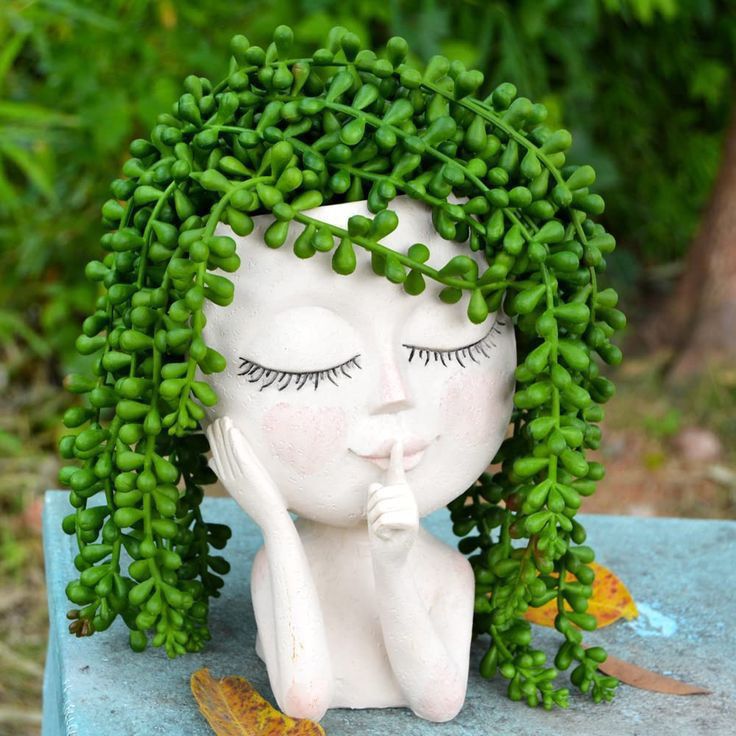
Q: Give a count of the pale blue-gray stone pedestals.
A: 1